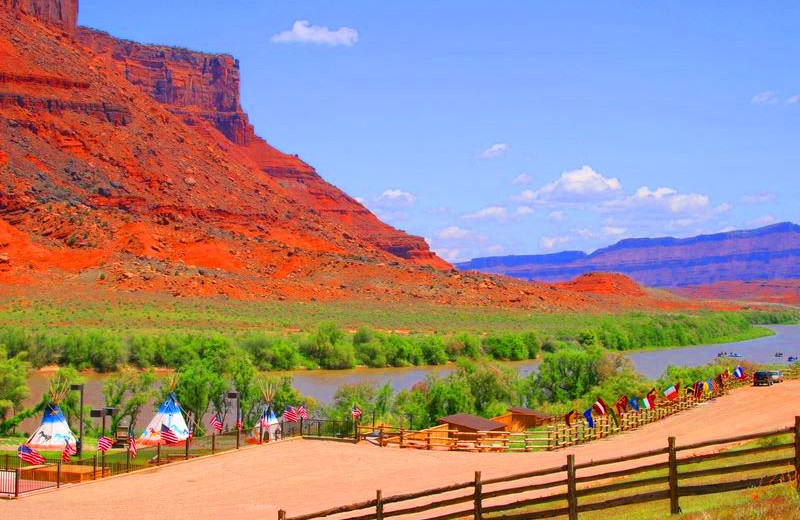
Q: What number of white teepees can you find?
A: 3